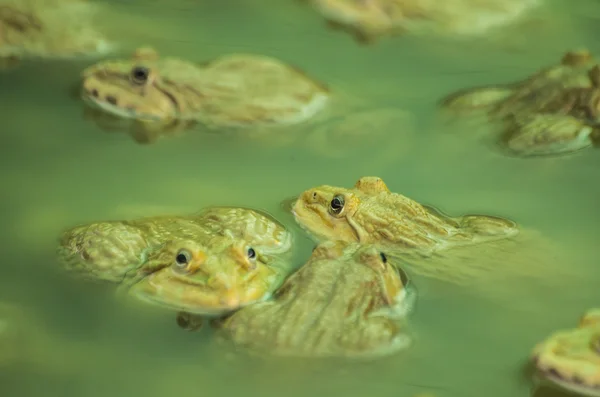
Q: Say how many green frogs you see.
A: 8